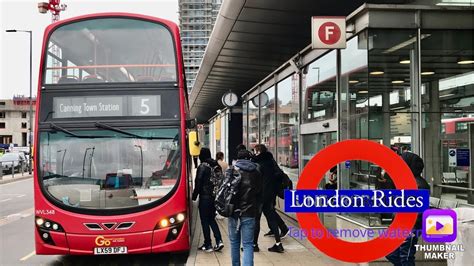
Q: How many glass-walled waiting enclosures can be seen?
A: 1